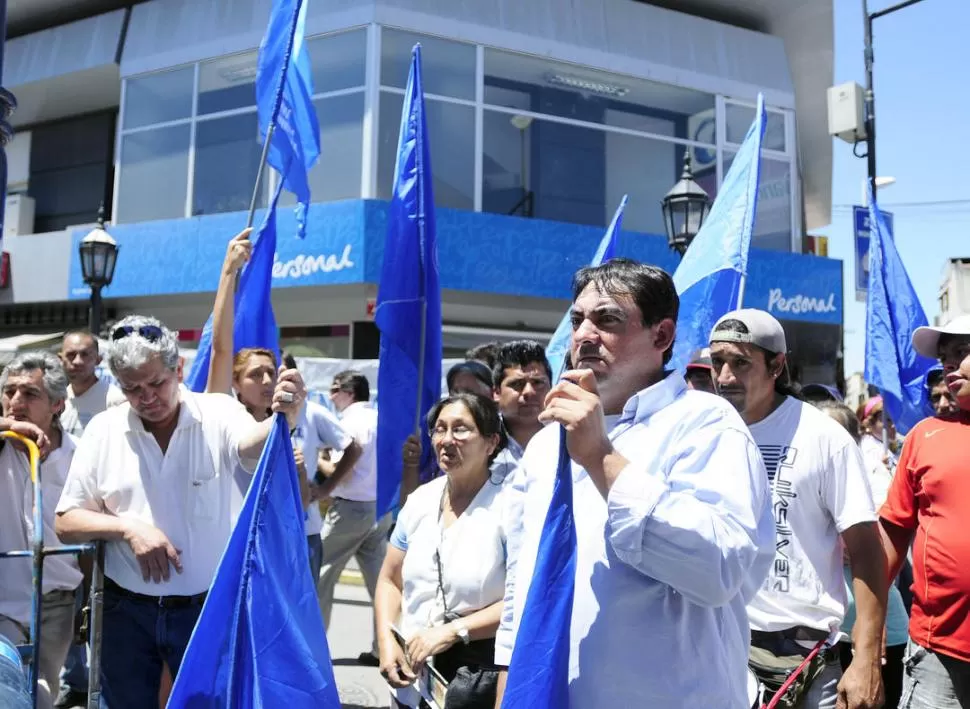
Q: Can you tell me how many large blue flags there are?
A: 8